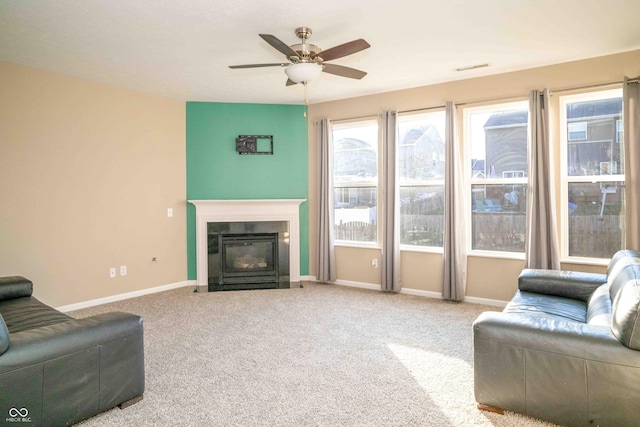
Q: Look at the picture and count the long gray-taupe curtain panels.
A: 5